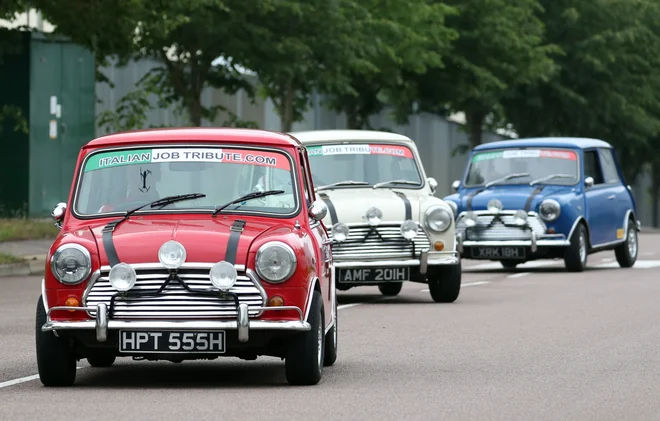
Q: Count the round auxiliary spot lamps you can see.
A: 9